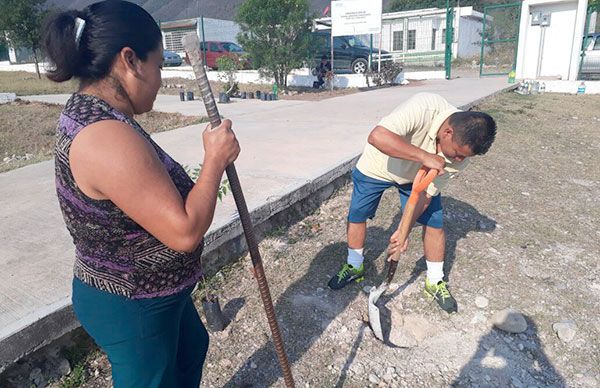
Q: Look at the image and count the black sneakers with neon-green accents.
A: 2